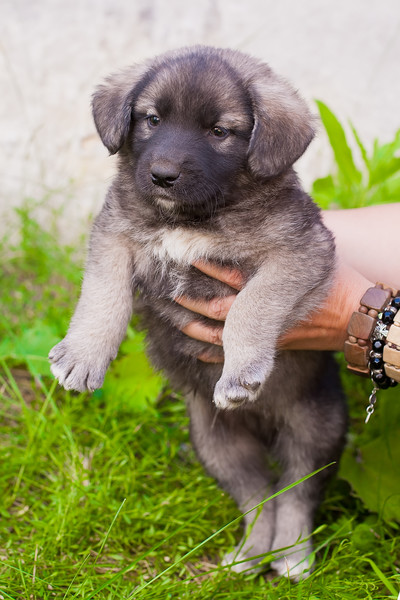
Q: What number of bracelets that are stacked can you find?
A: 3